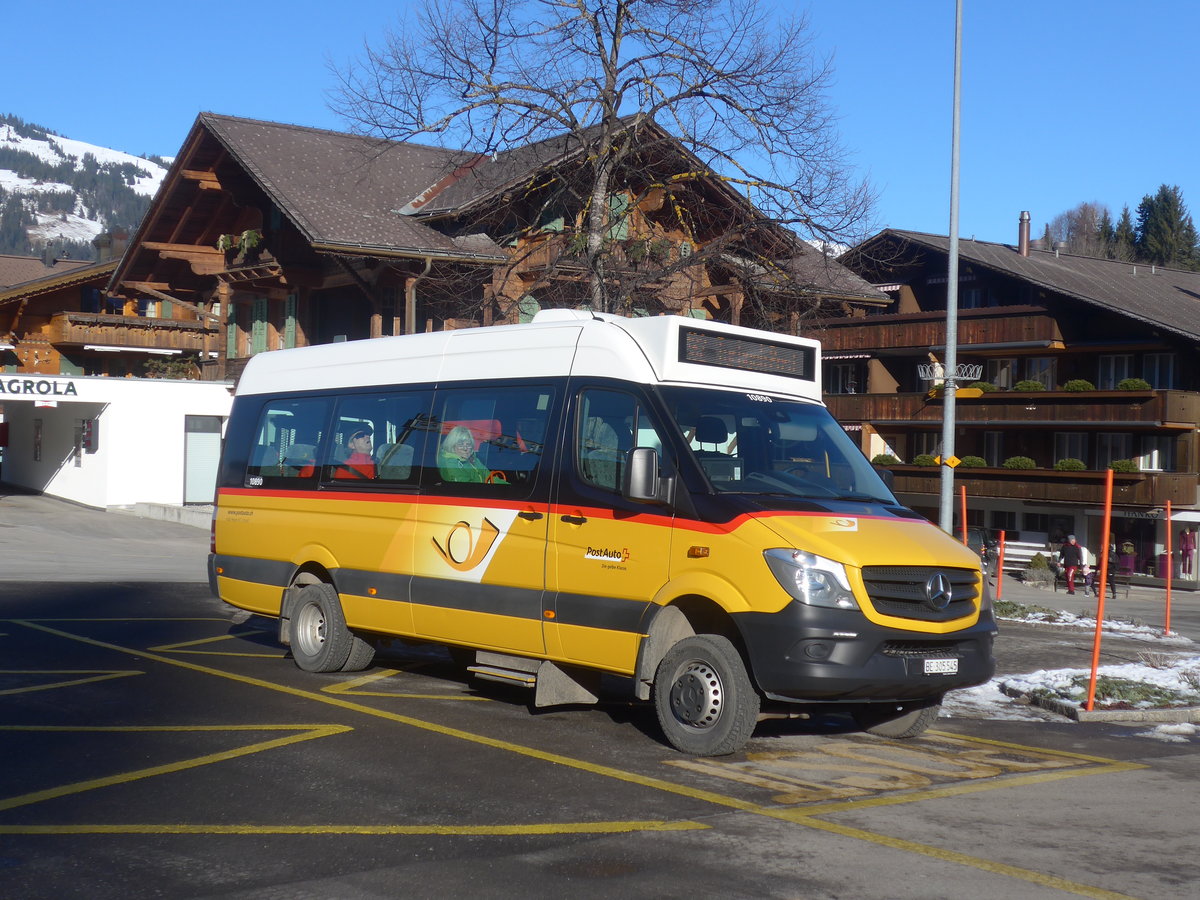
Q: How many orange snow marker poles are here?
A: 4